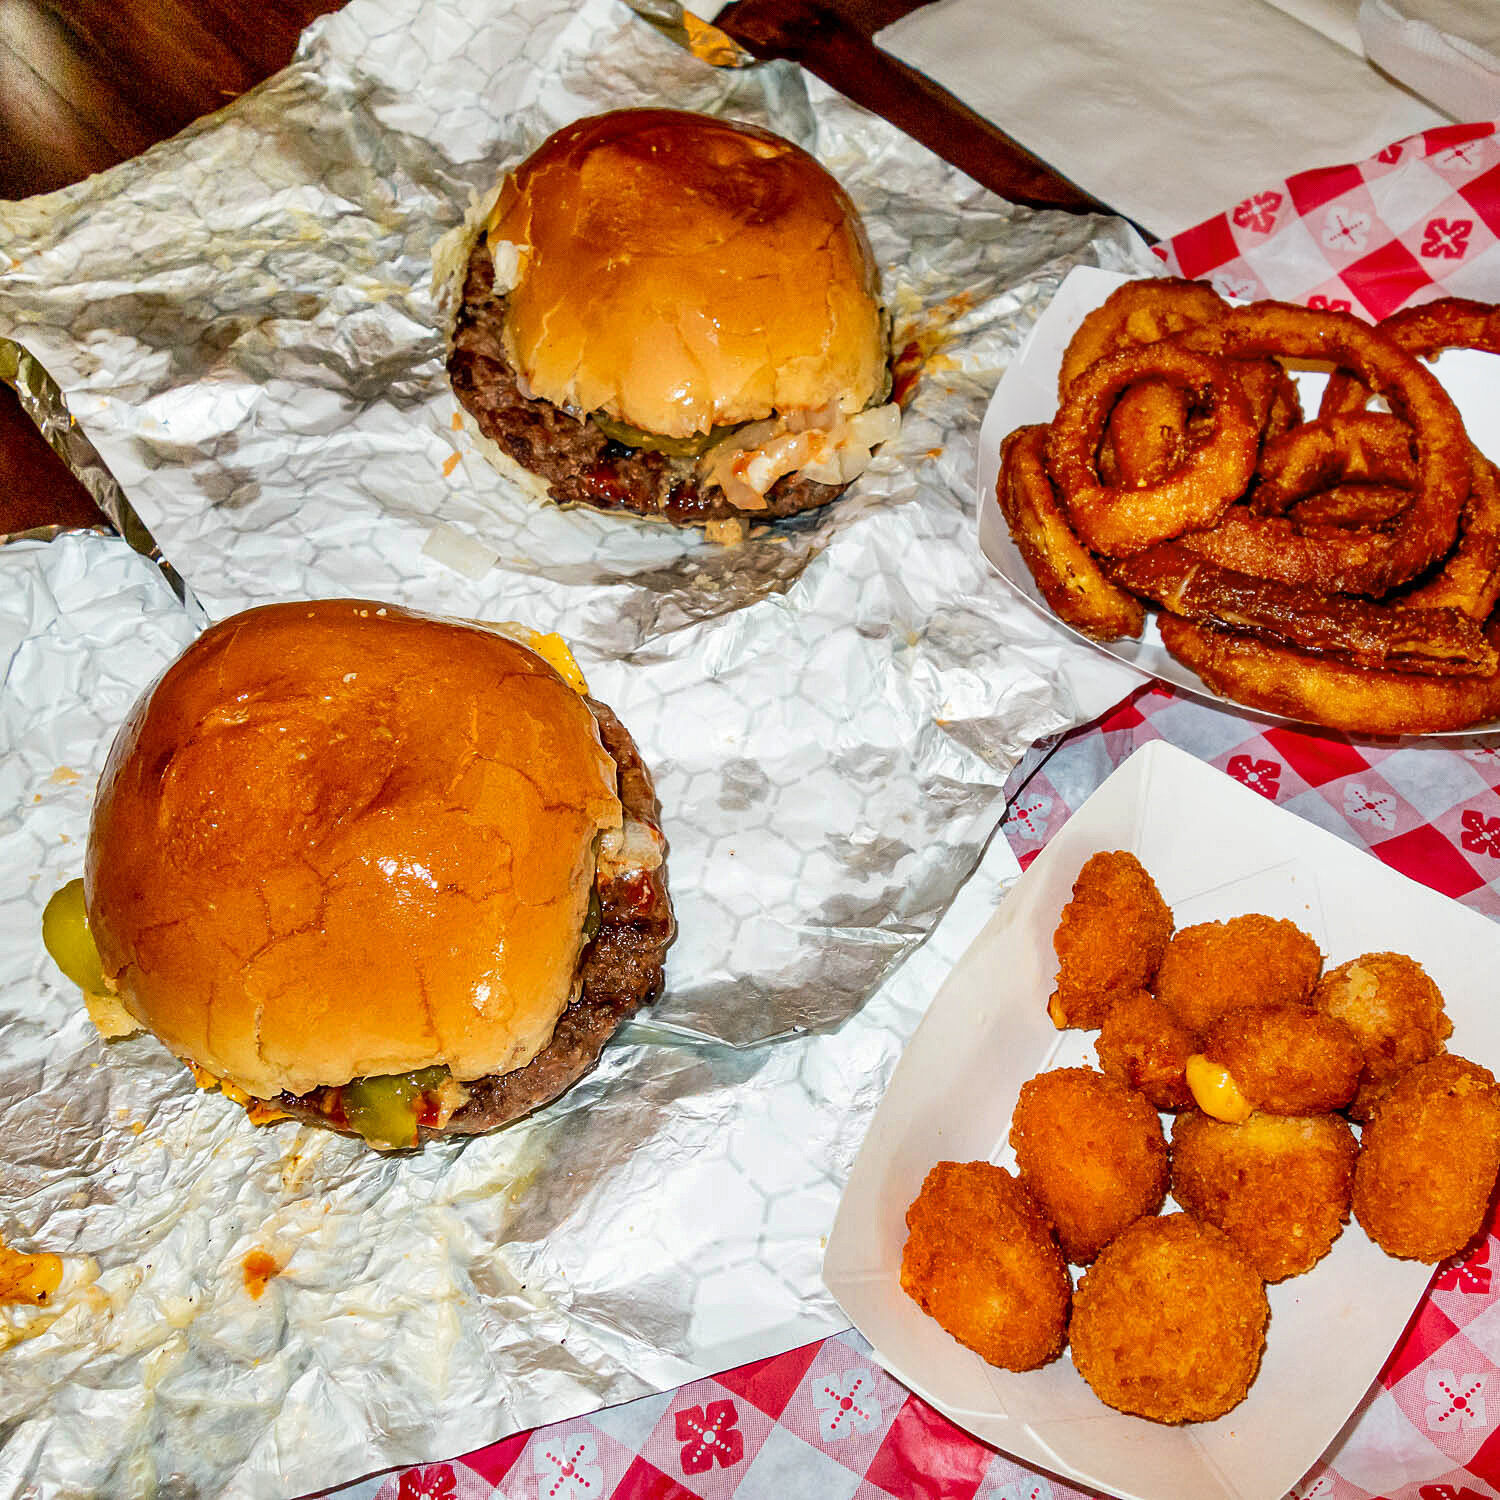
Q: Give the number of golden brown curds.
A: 10